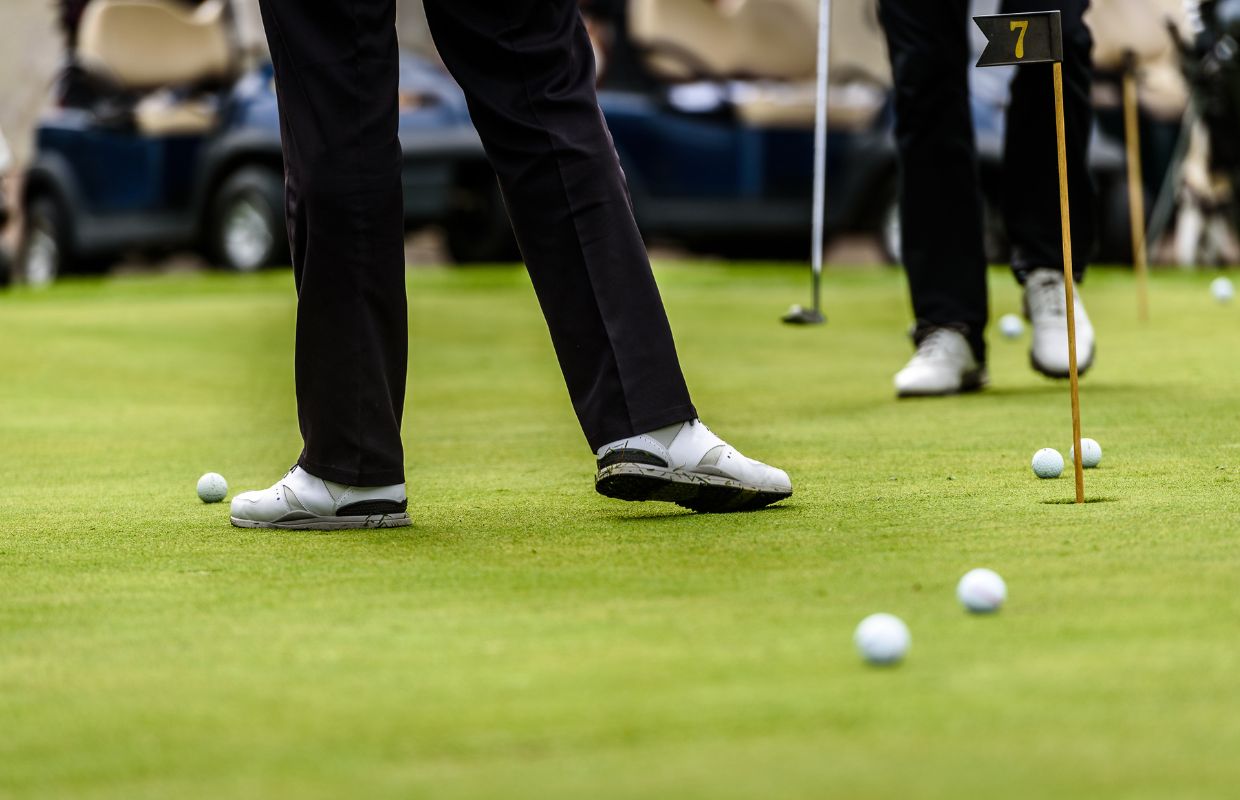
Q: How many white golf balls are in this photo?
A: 7